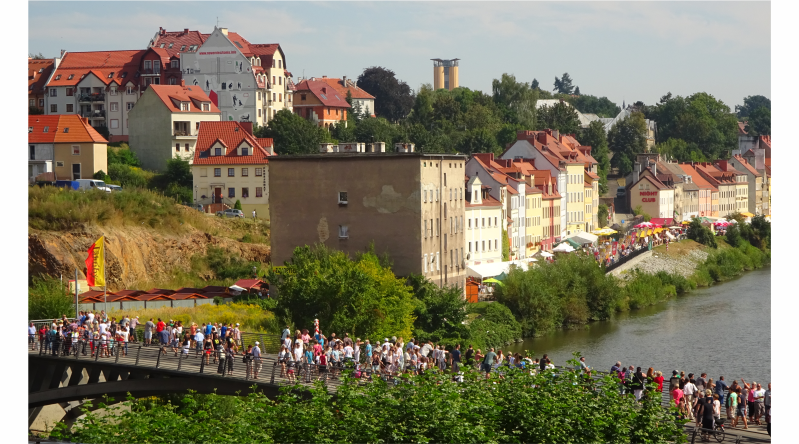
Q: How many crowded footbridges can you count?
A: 1